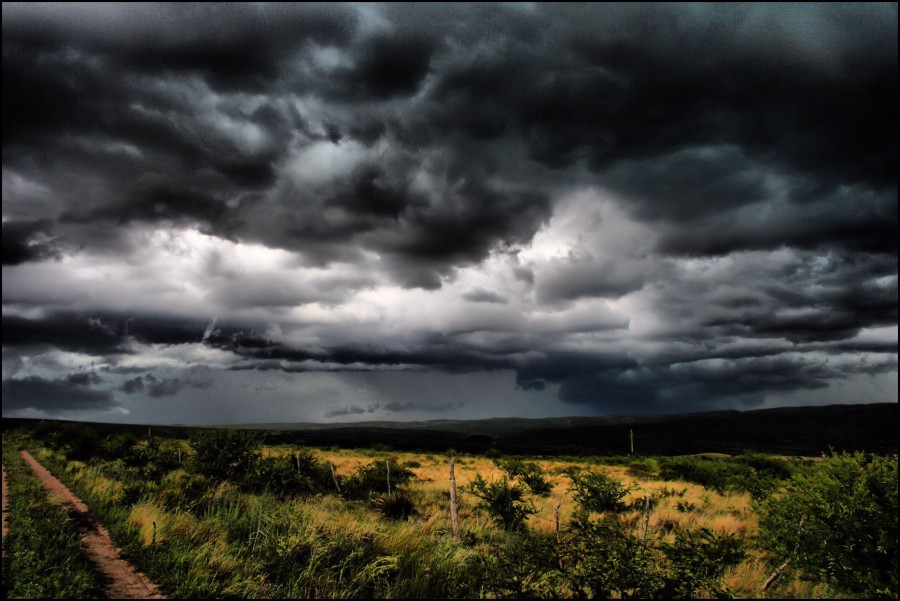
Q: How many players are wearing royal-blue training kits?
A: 0